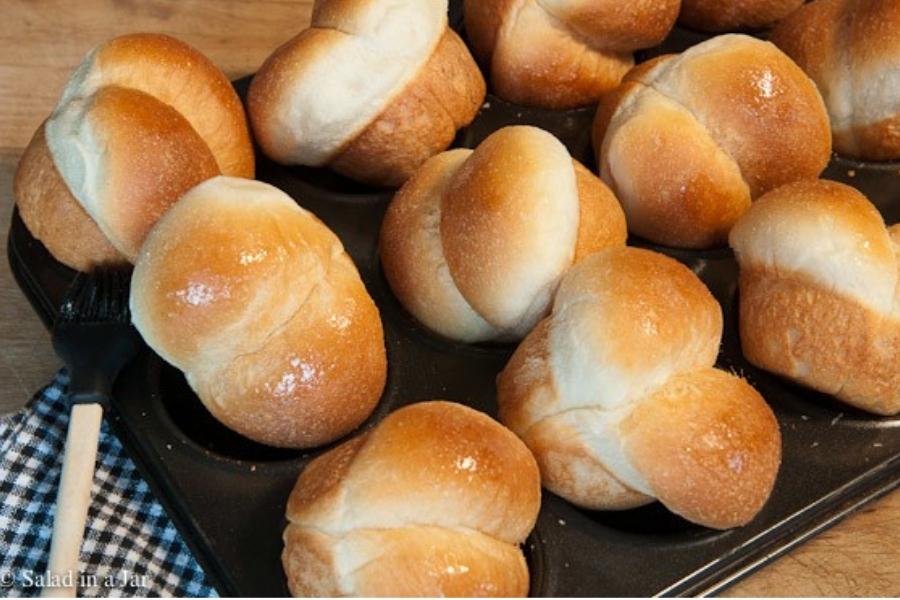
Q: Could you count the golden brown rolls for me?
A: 11